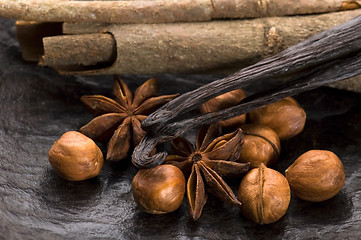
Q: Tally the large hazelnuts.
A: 7